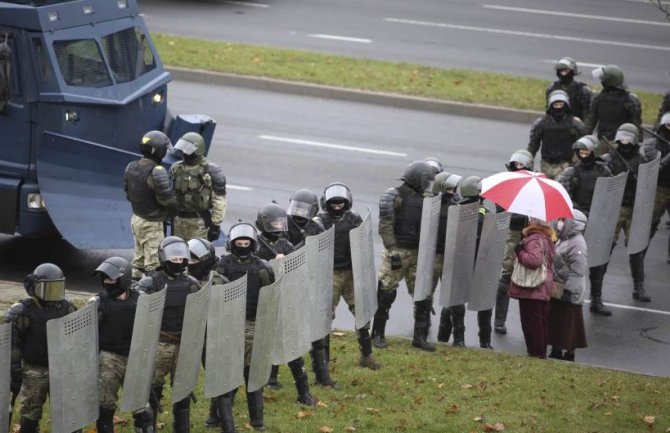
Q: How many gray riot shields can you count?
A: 14